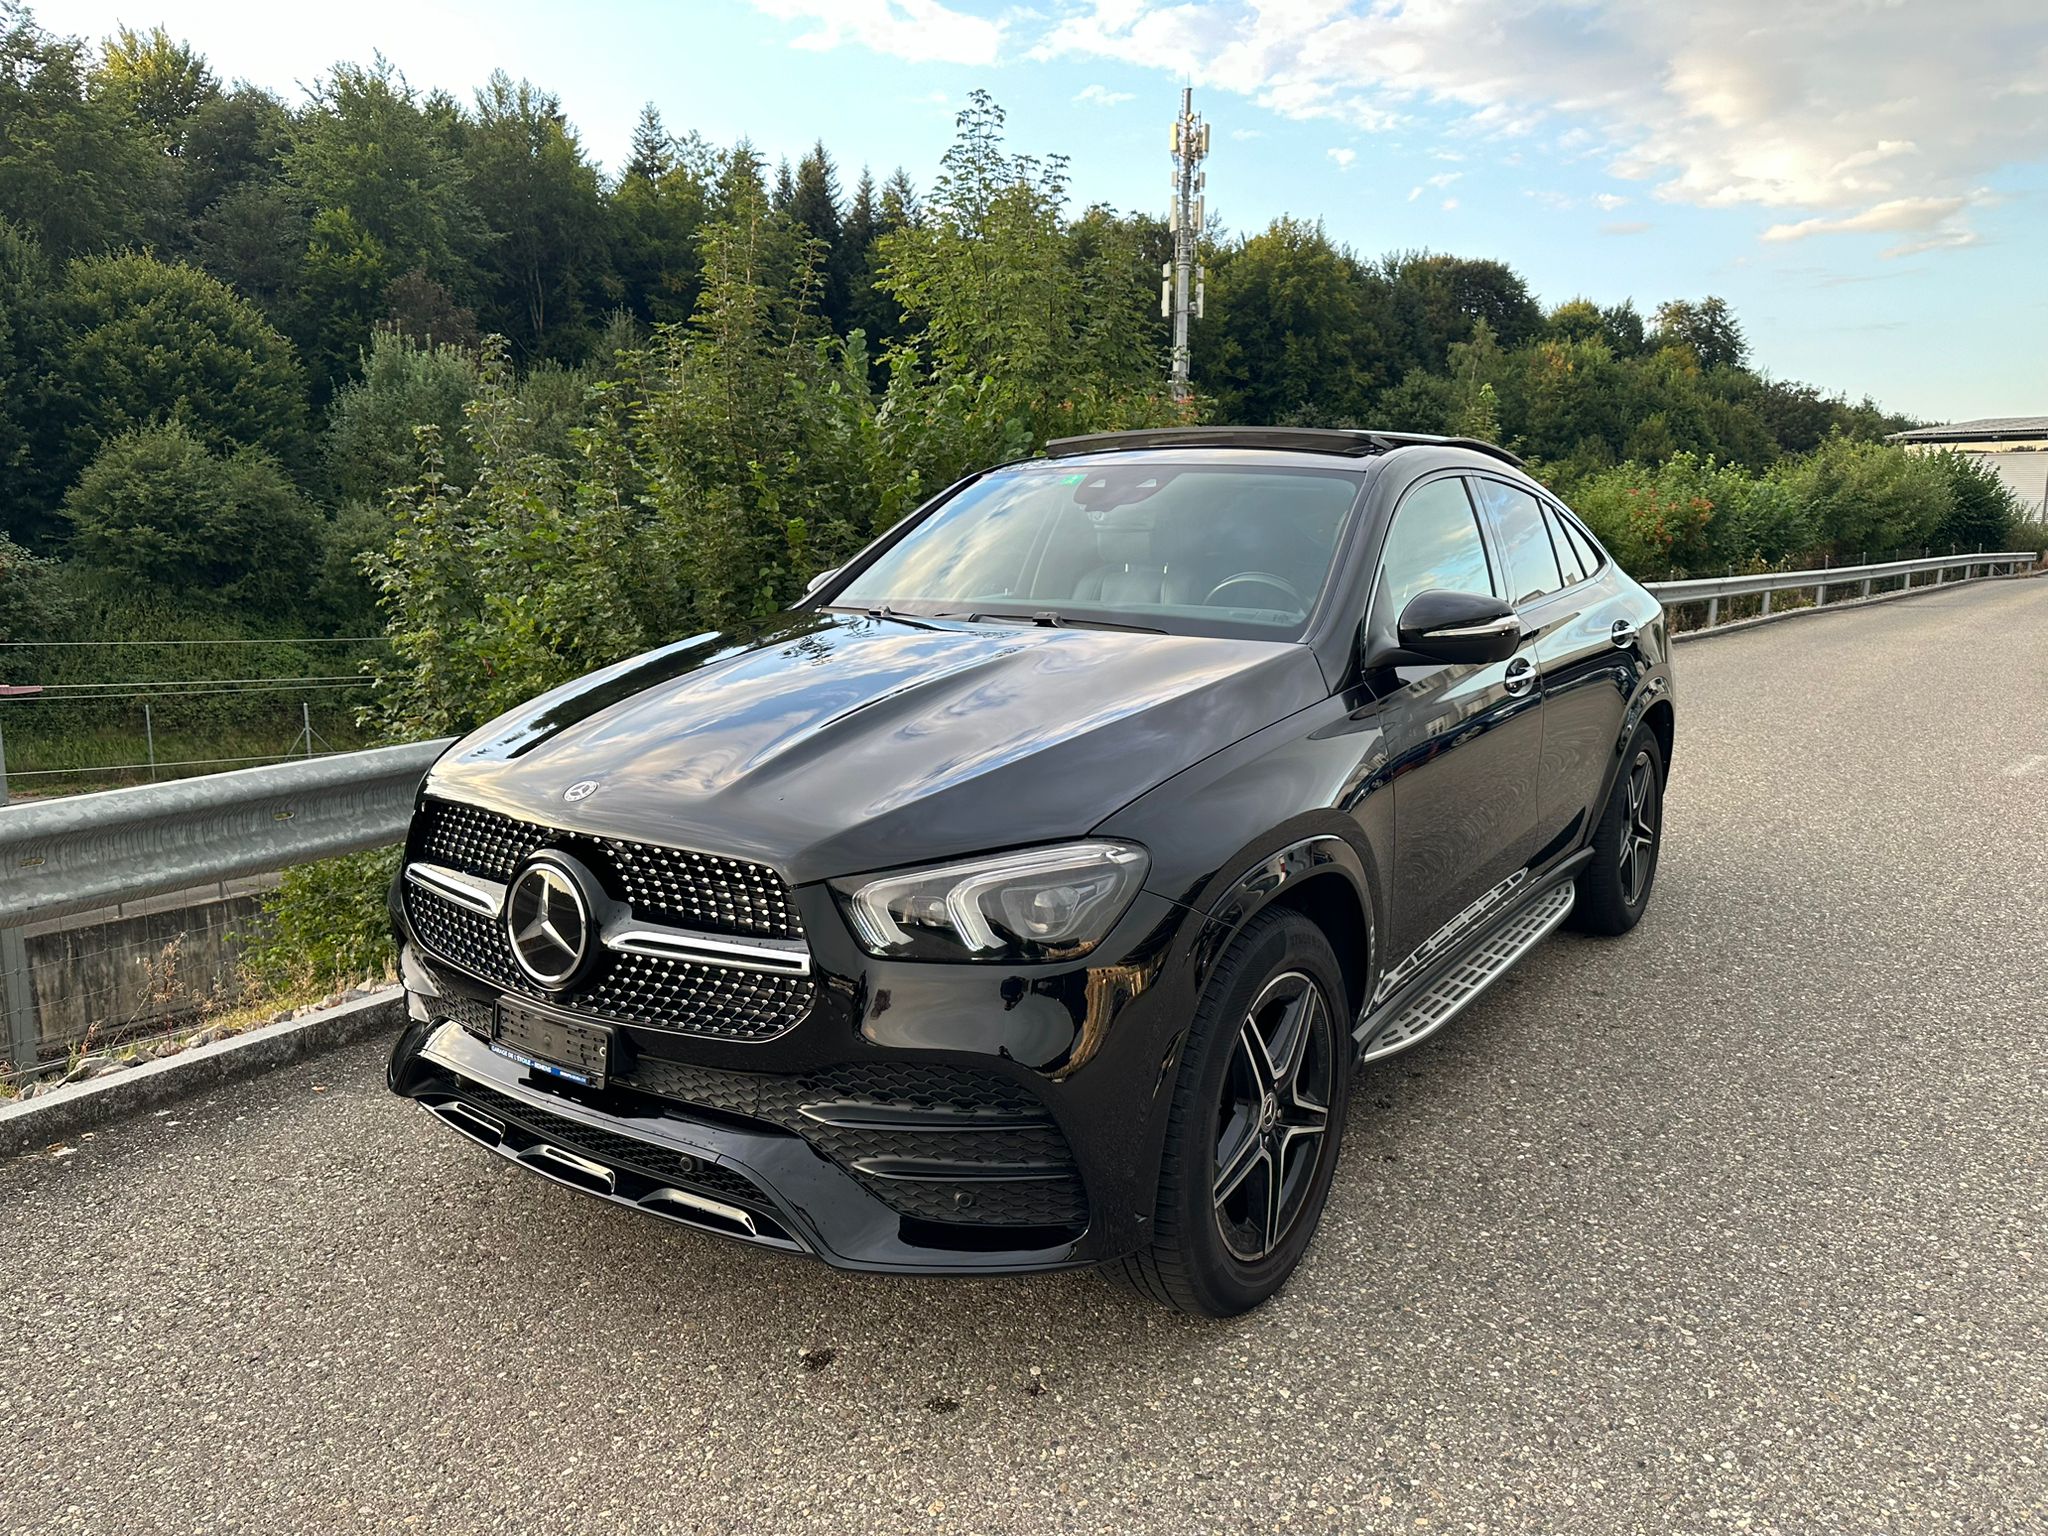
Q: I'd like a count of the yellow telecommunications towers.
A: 0